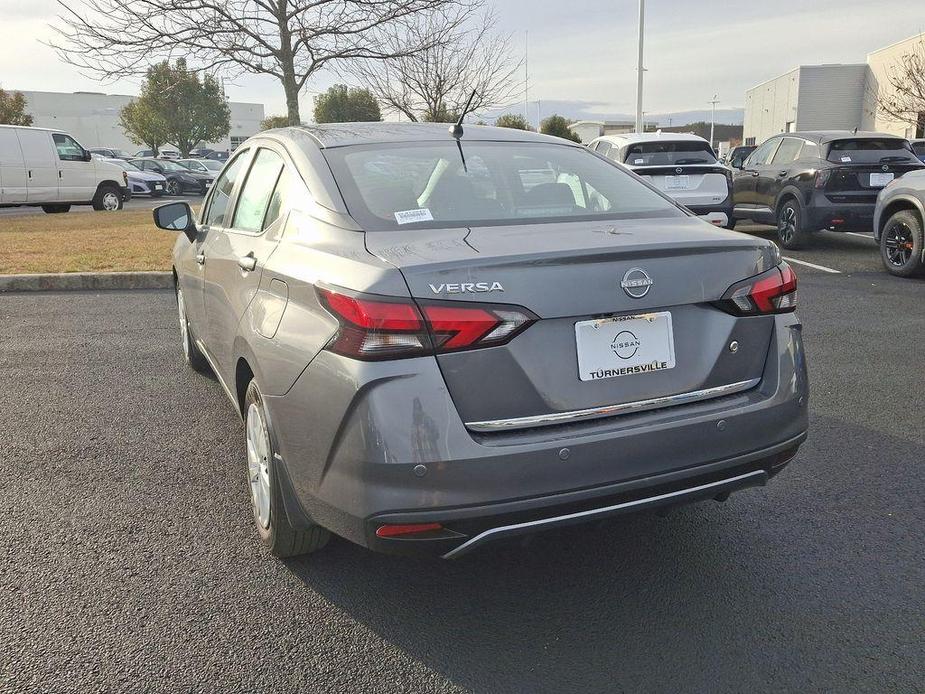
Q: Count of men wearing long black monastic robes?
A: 0